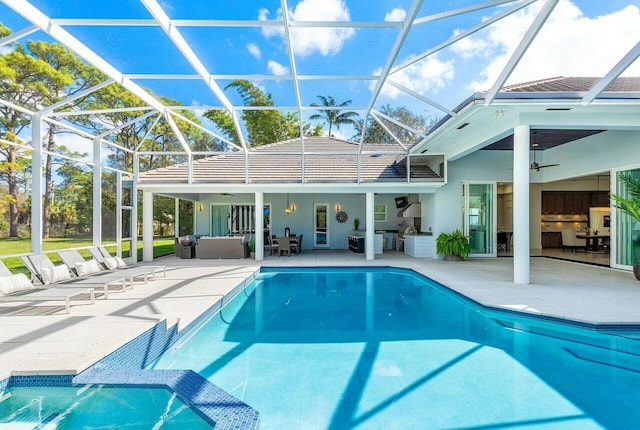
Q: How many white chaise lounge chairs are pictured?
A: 4